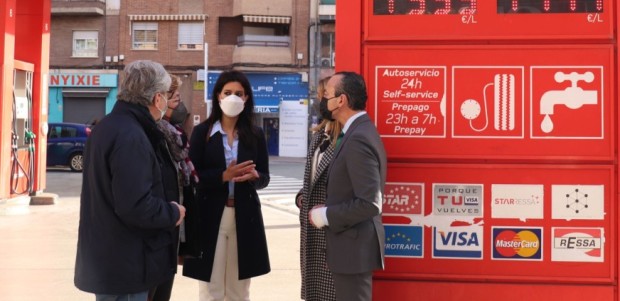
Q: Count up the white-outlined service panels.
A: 3